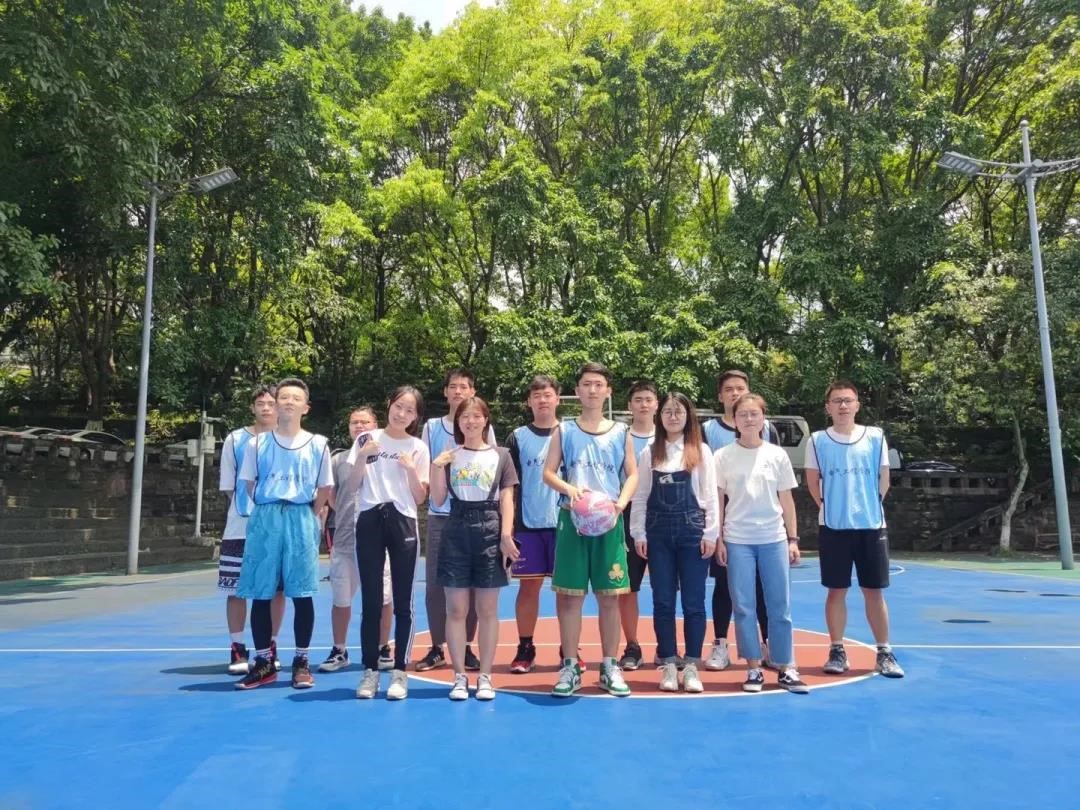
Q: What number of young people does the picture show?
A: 13